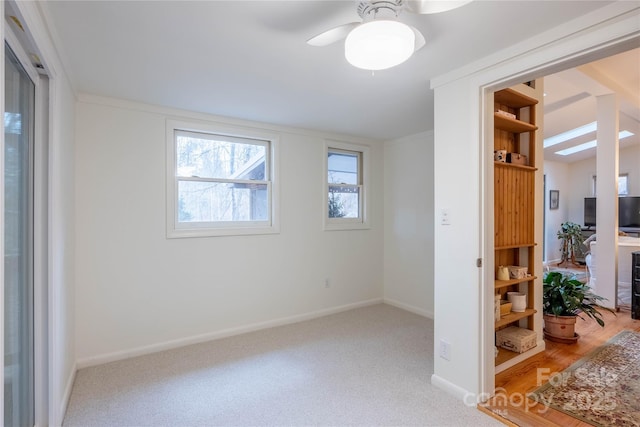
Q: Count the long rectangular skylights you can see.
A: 2